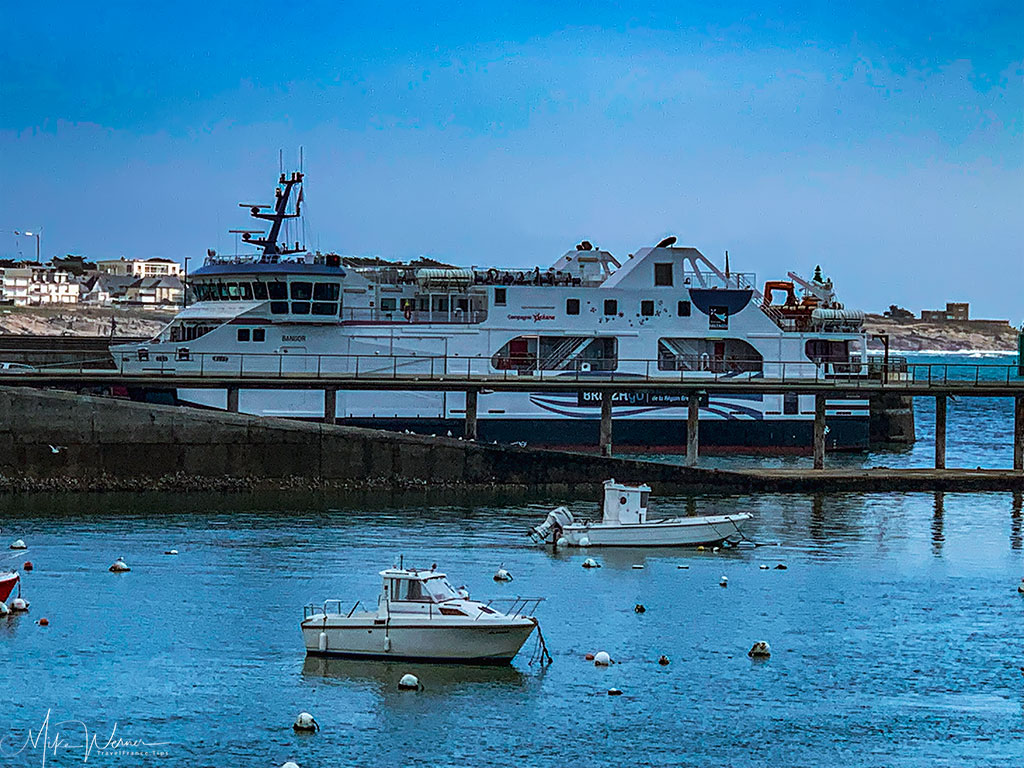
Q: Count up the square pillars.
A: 8